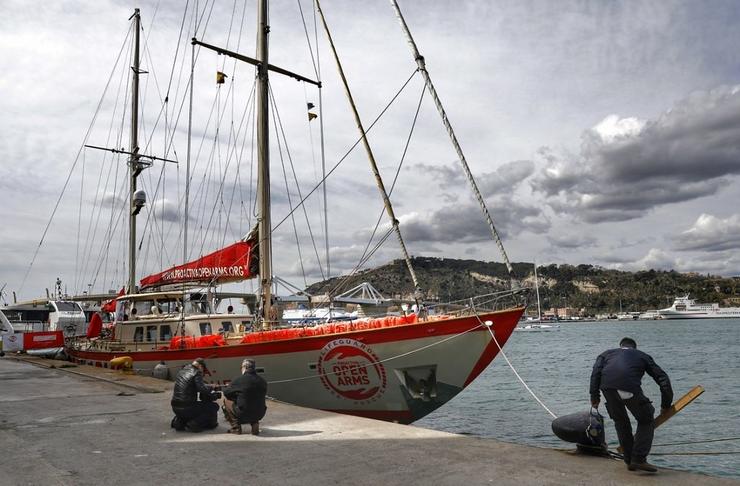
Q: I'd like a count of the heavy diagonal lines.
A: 2